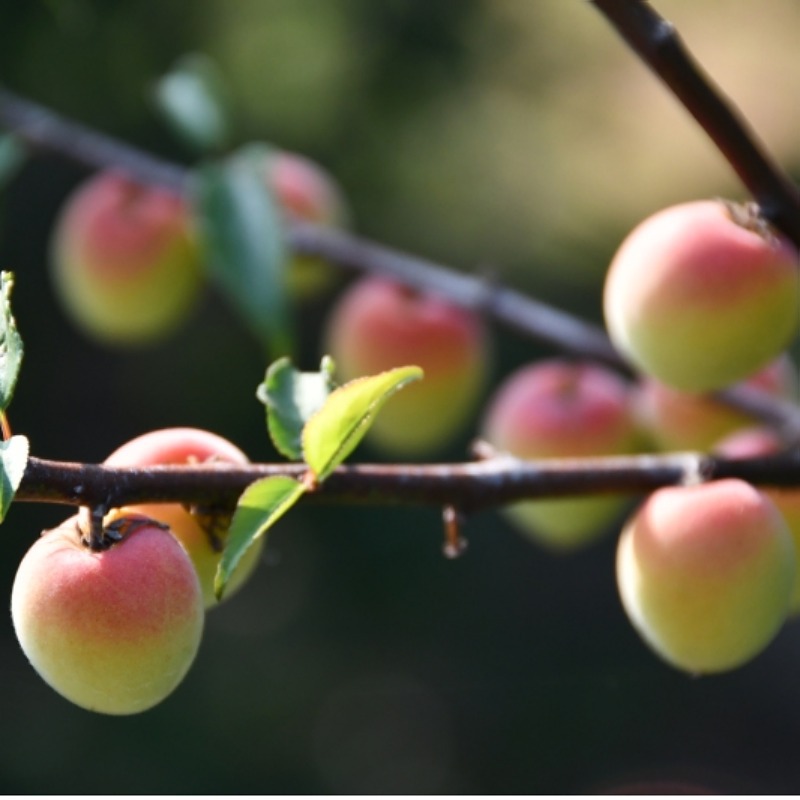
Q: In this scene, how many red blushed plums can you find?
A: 10